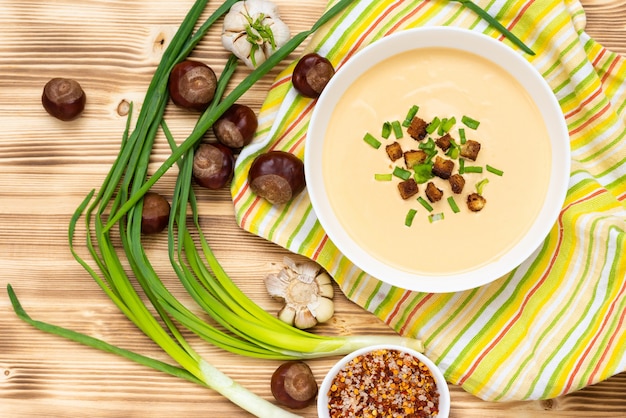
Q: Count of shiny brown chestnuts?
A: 8